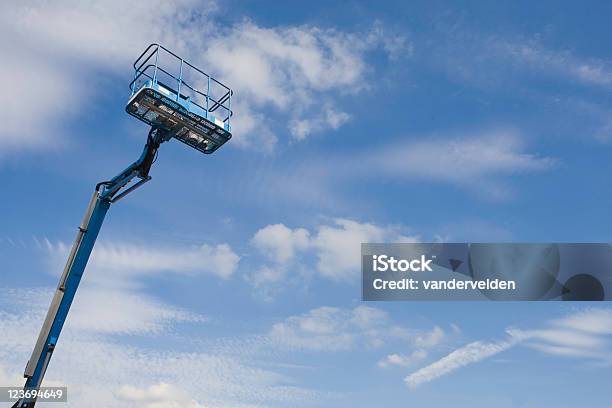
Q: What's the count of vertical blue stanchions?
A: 5